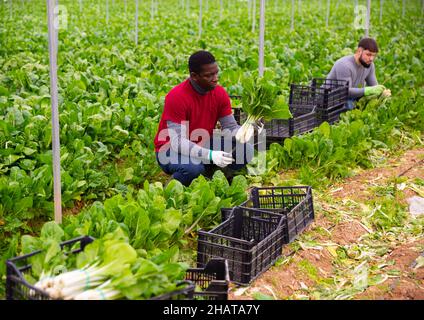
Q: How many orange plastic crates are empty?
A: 0